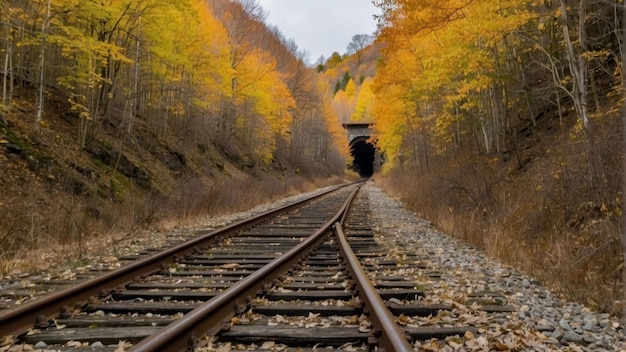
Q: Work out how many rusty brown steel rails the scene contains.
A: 3